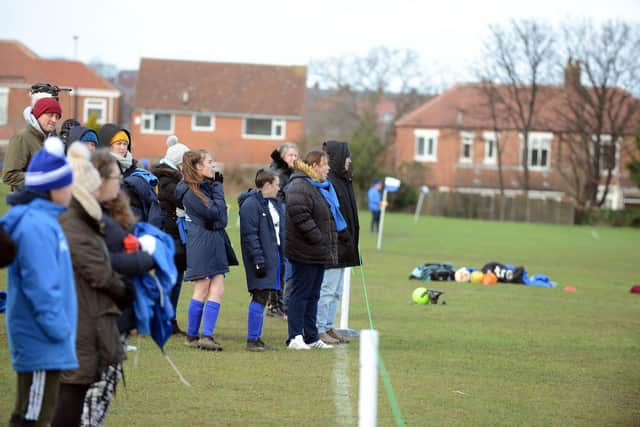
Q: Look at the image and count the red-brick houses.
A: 3